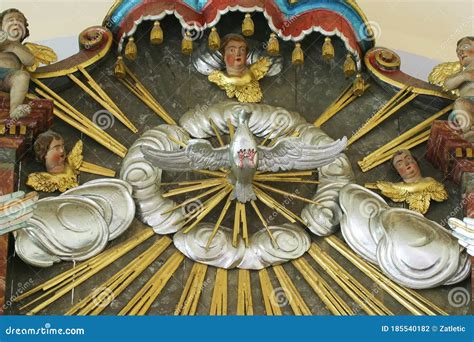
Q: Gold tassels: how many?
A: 11